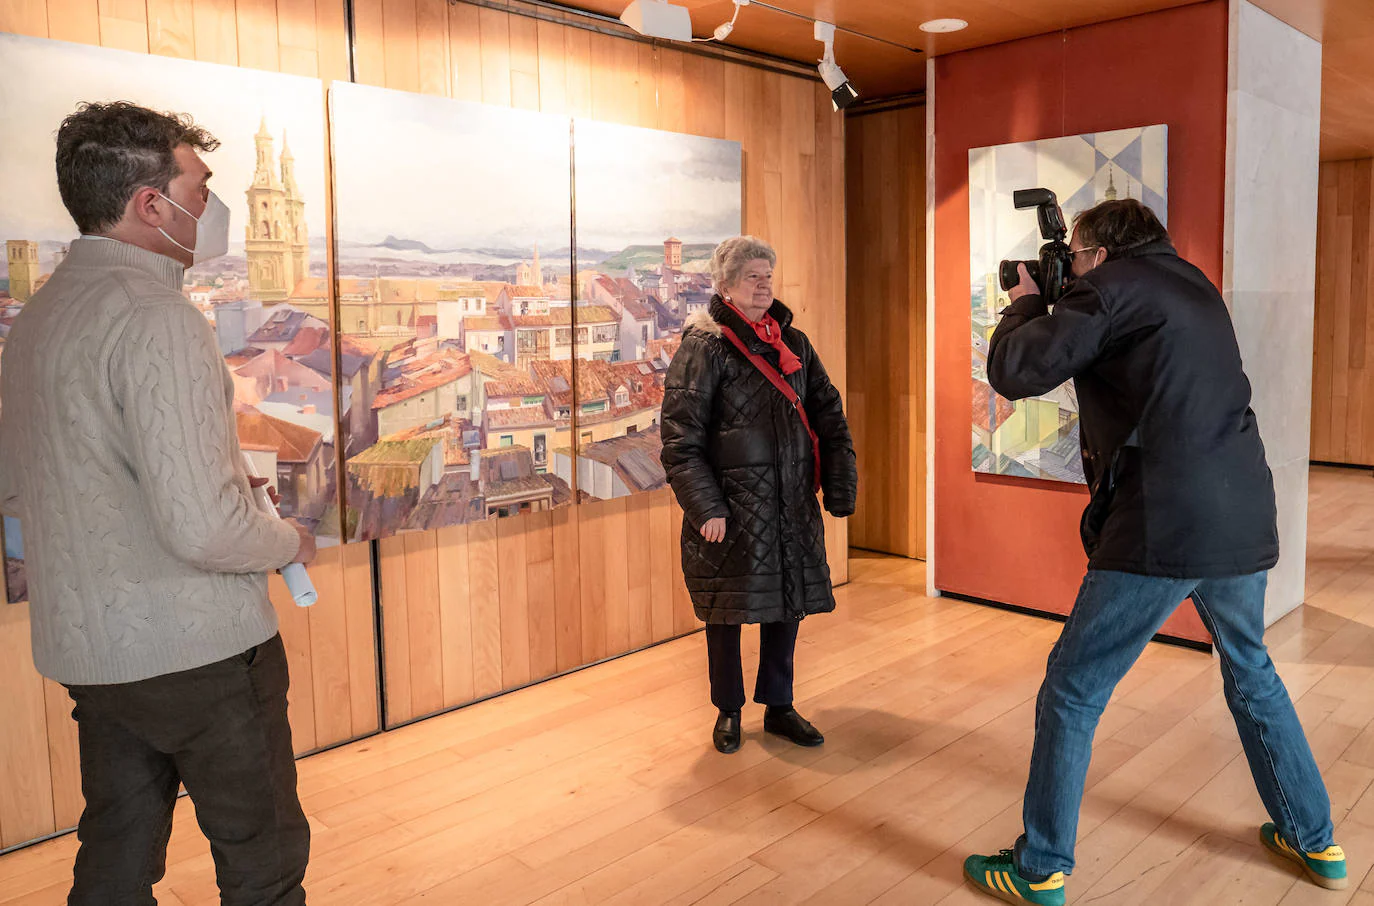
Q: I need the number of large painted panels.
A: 4